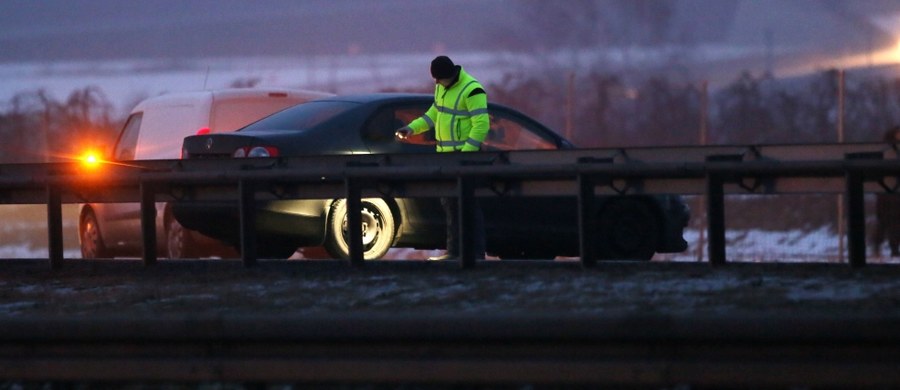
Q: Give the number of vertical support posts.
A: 8